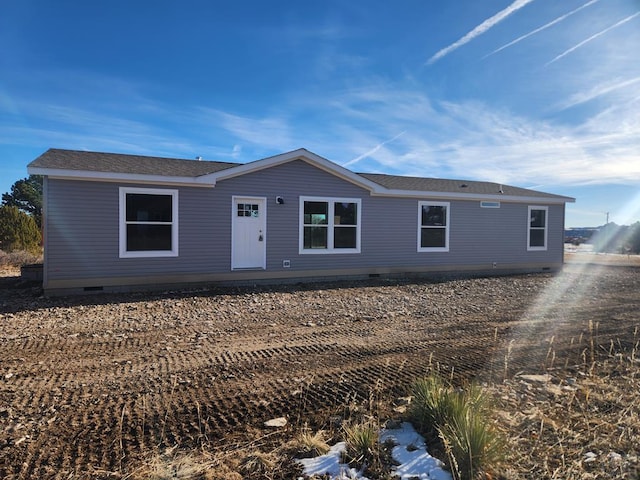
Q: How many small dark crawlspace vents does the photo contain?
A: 3